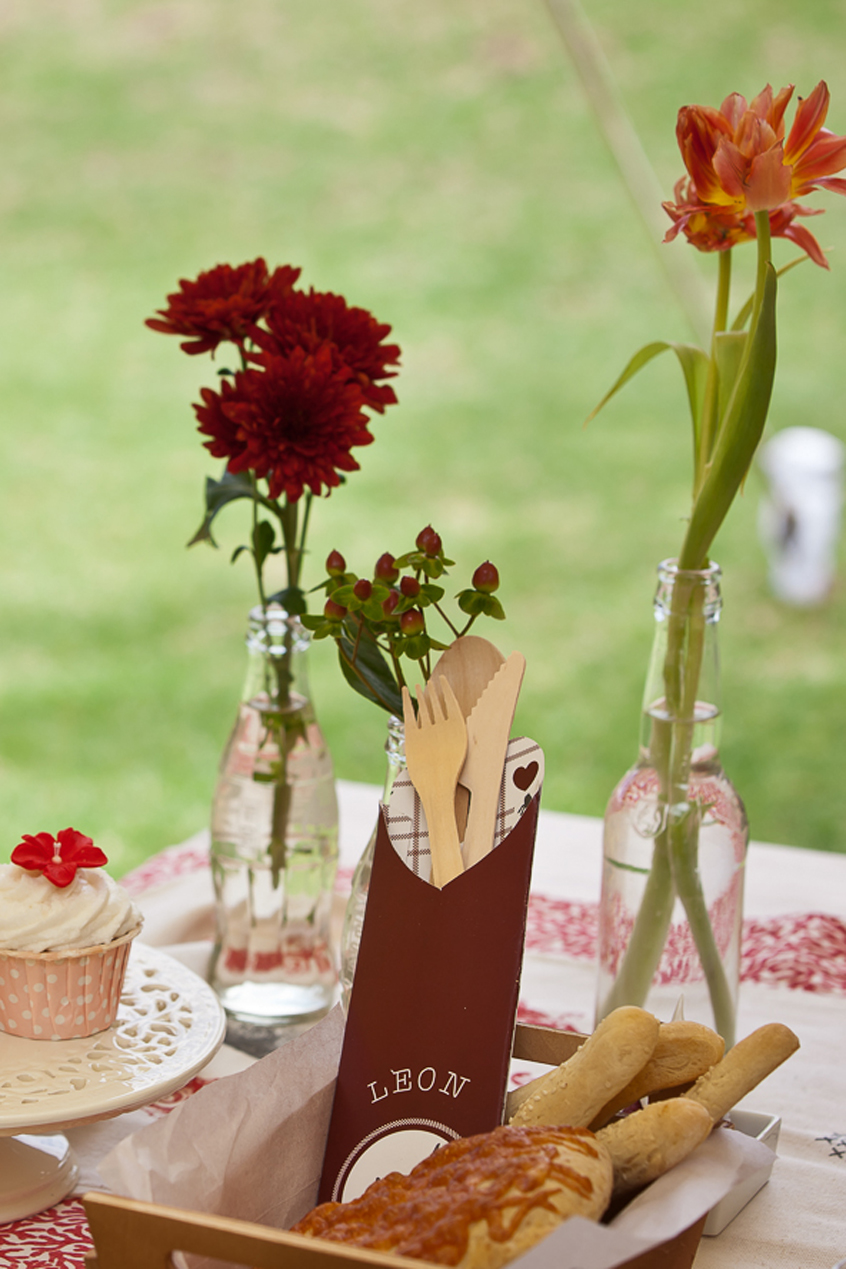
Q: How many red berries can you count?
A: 10